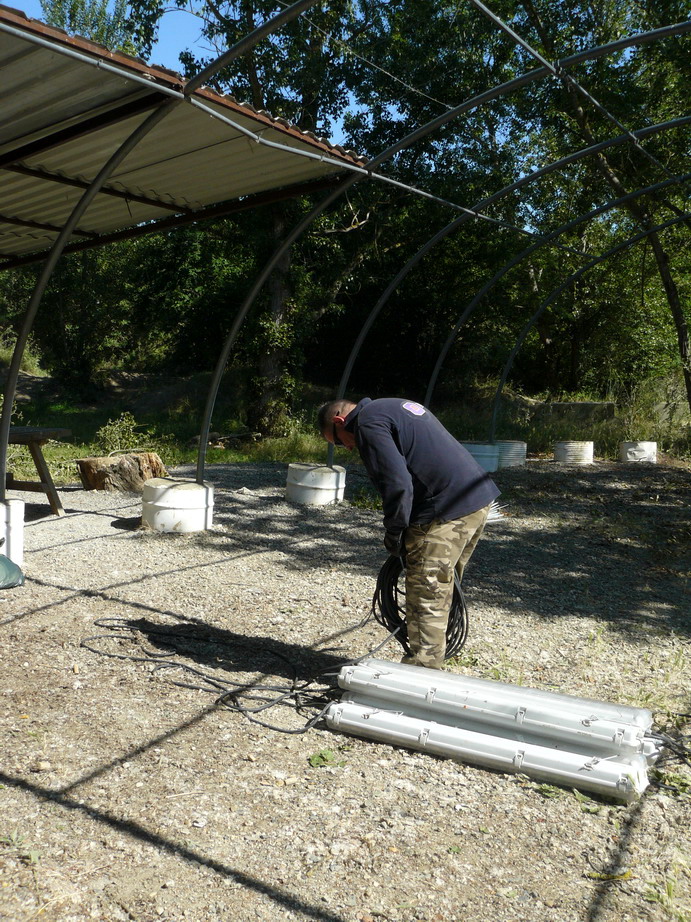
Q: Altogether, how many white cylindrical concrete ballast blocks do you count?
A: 7